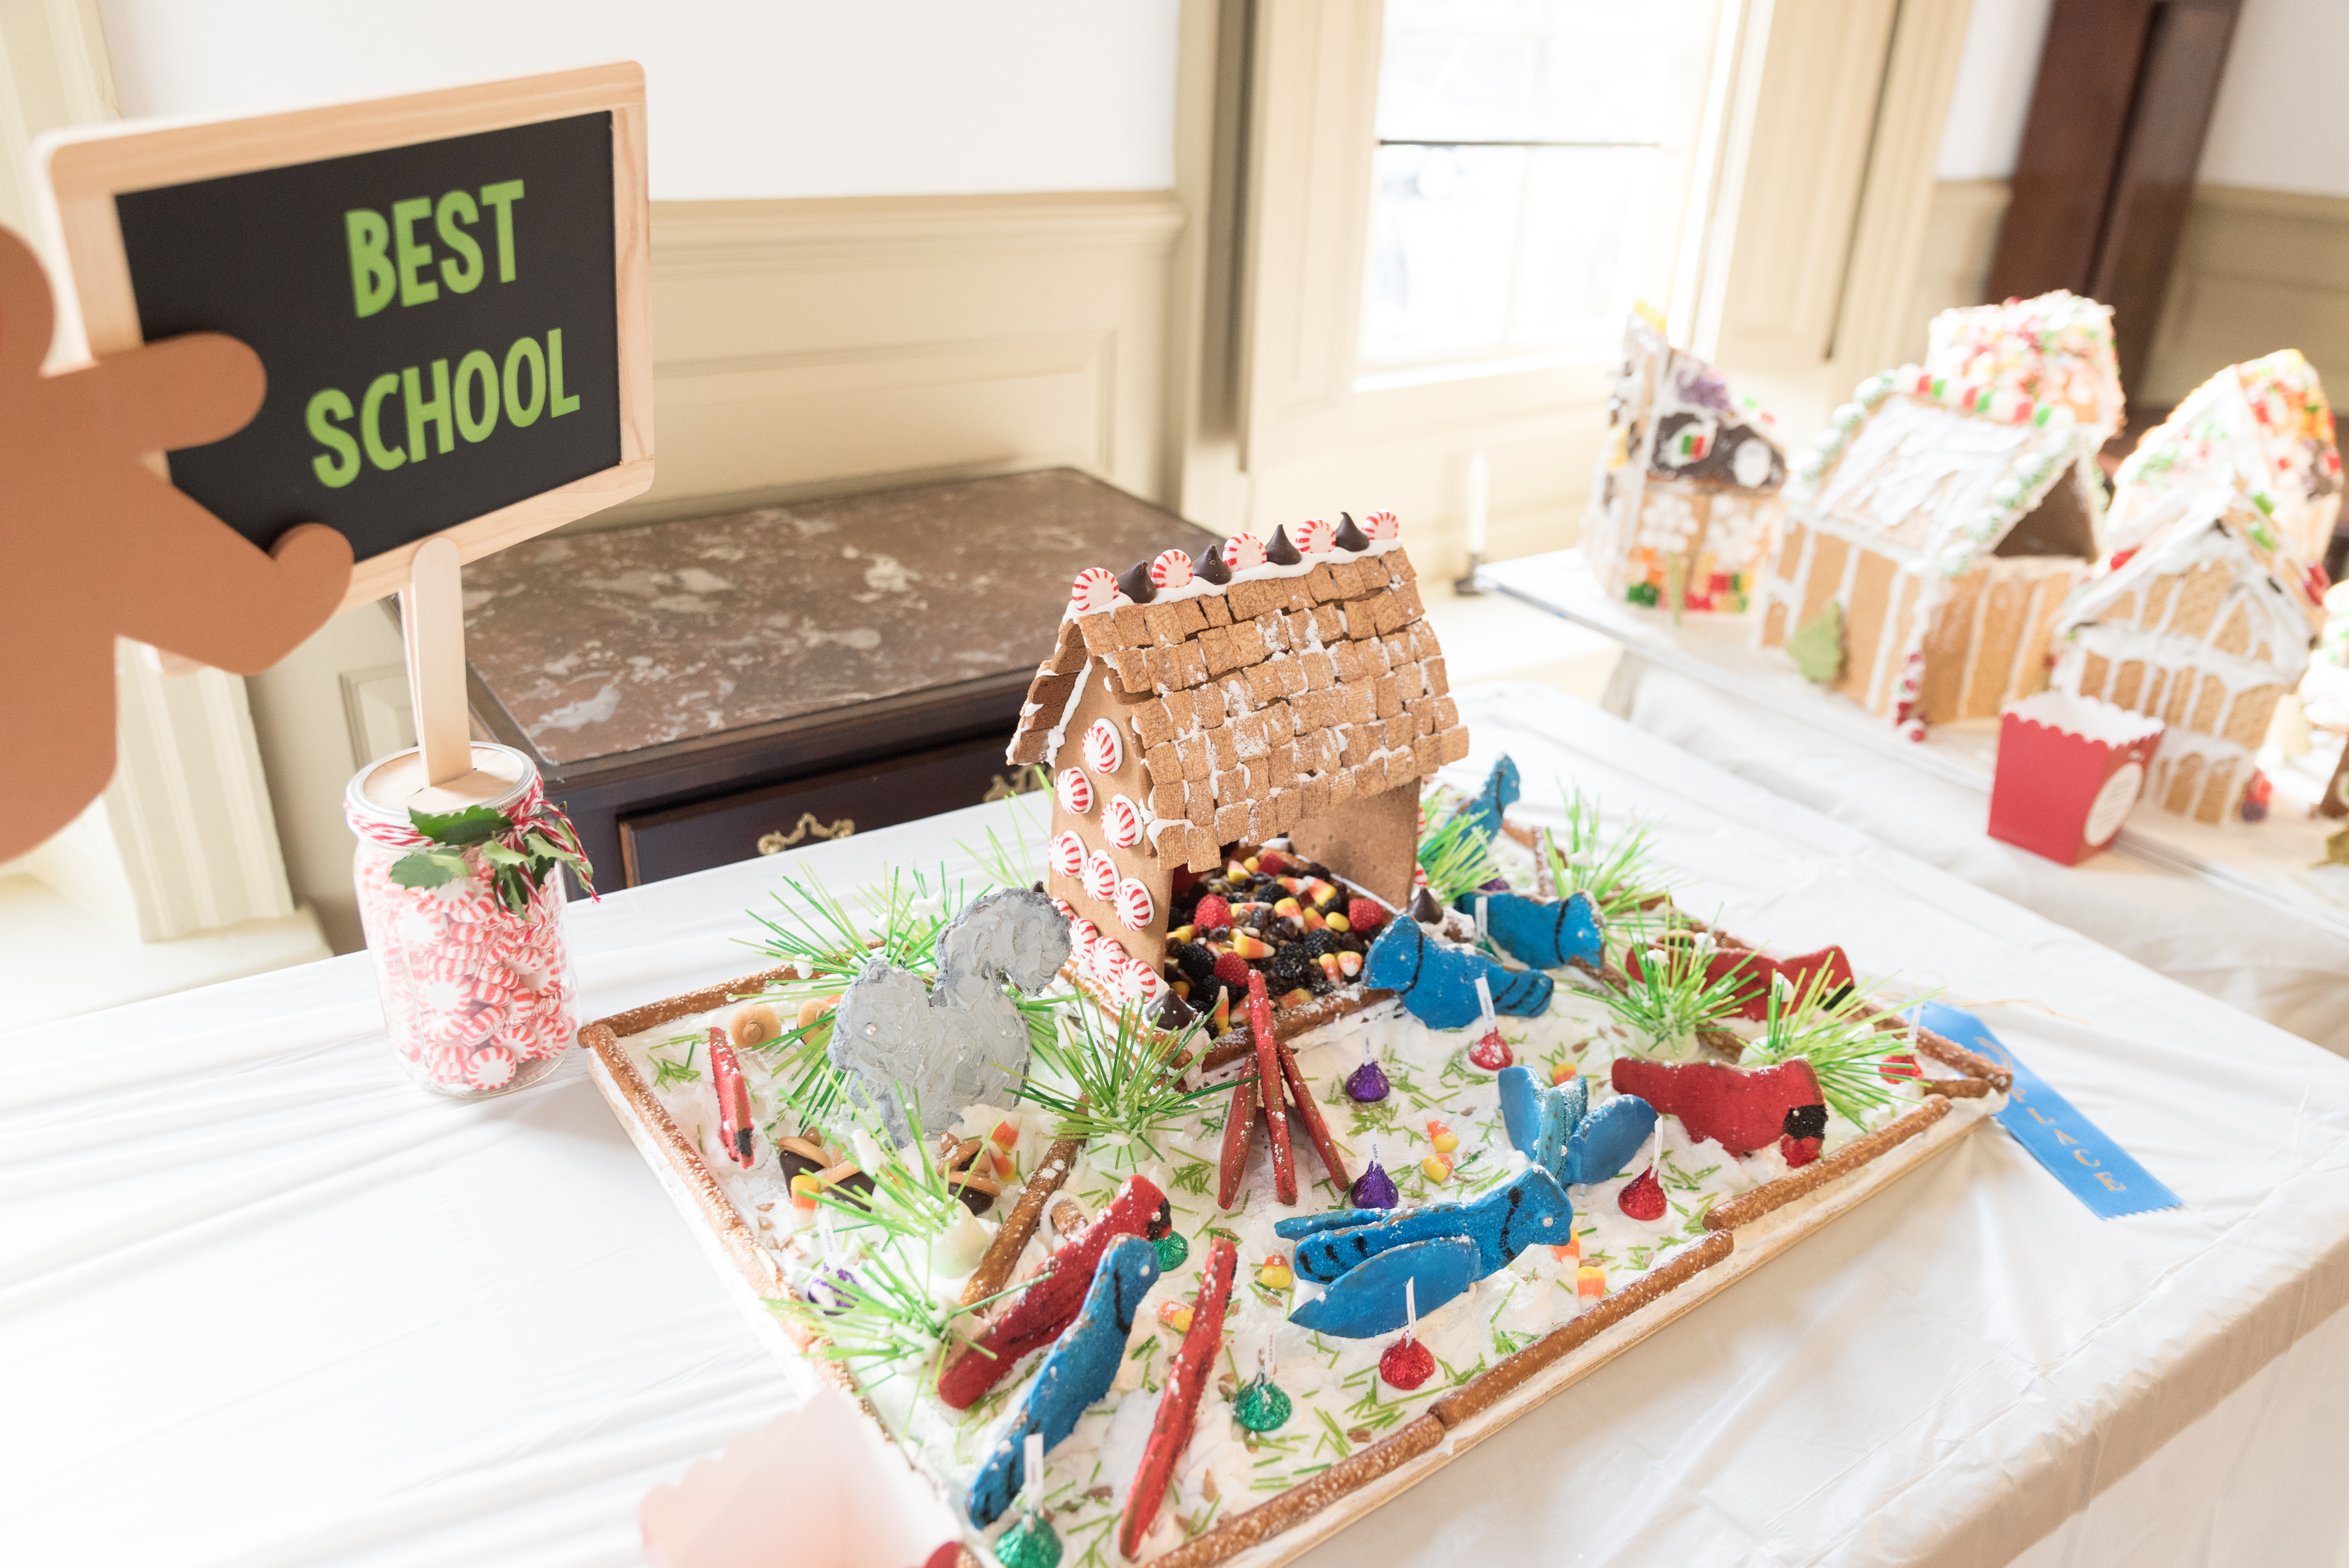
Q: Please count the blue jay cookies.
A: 6